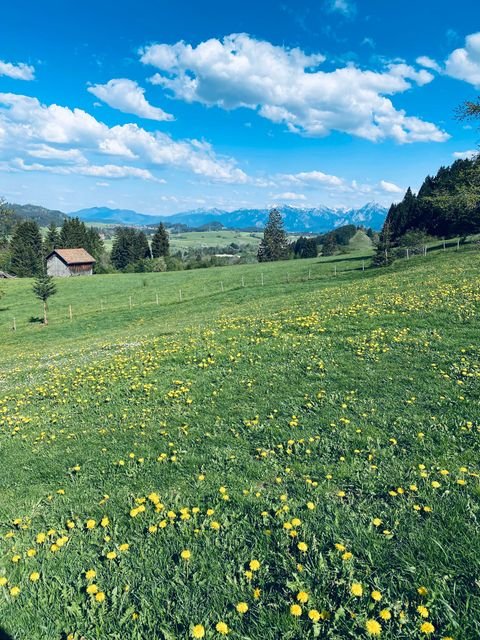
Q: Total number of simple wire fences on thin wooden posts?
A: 1